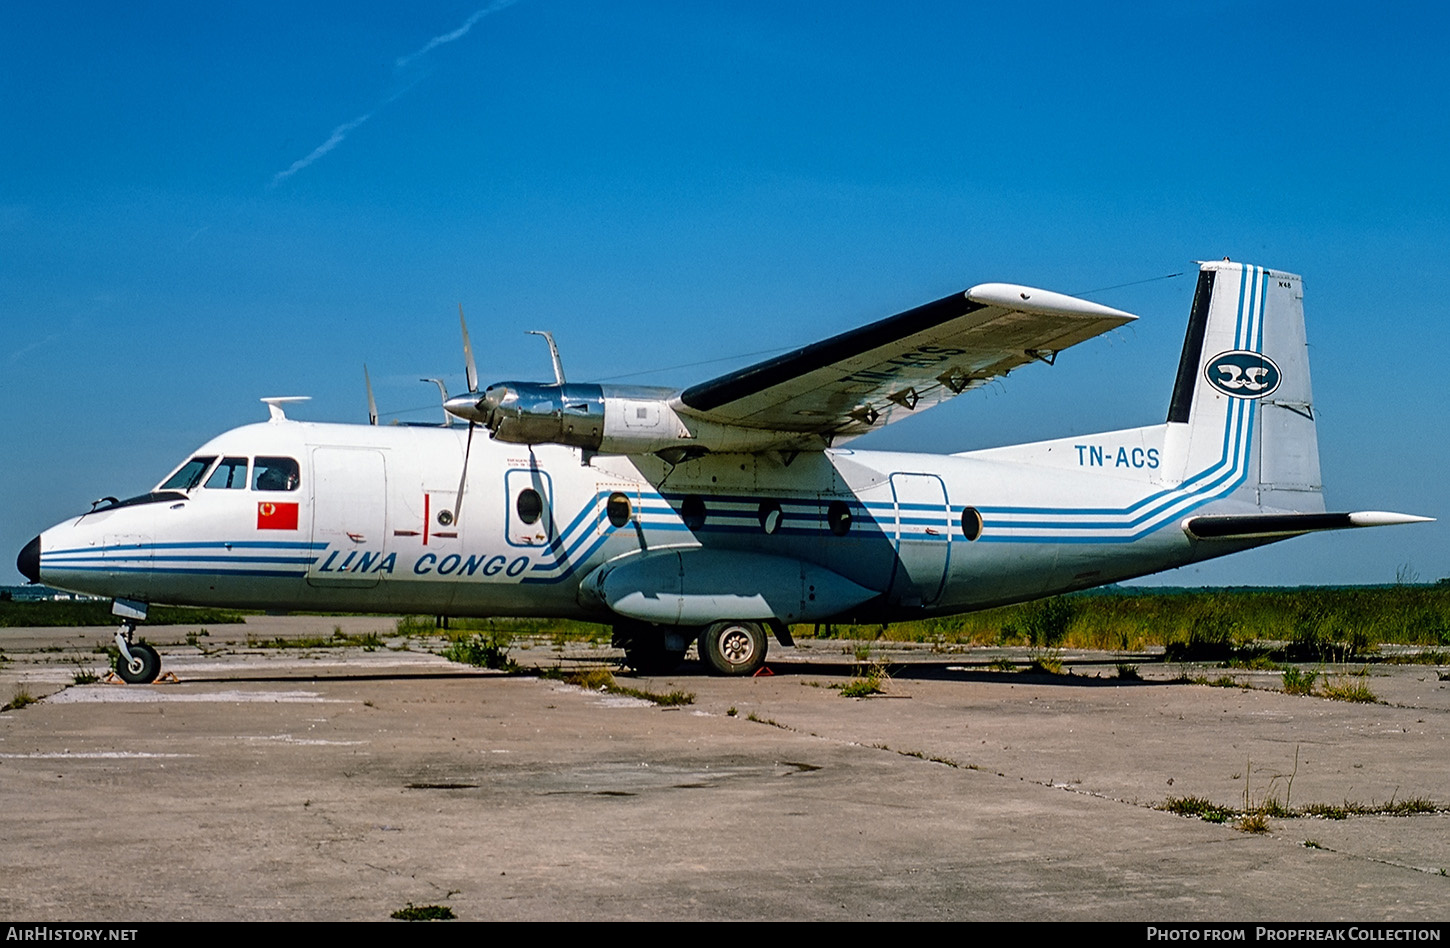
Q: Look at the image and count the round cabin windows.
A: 6